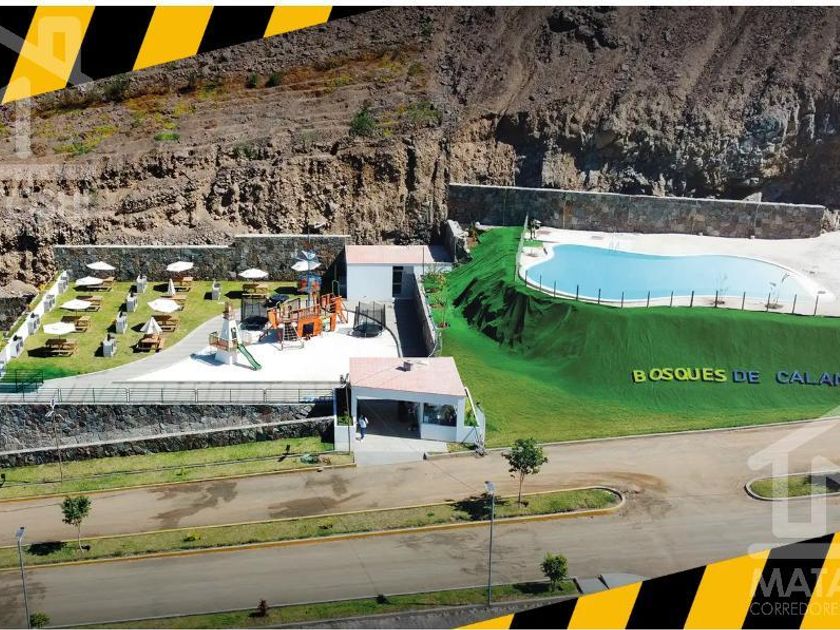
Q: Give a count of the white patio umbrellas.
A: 10